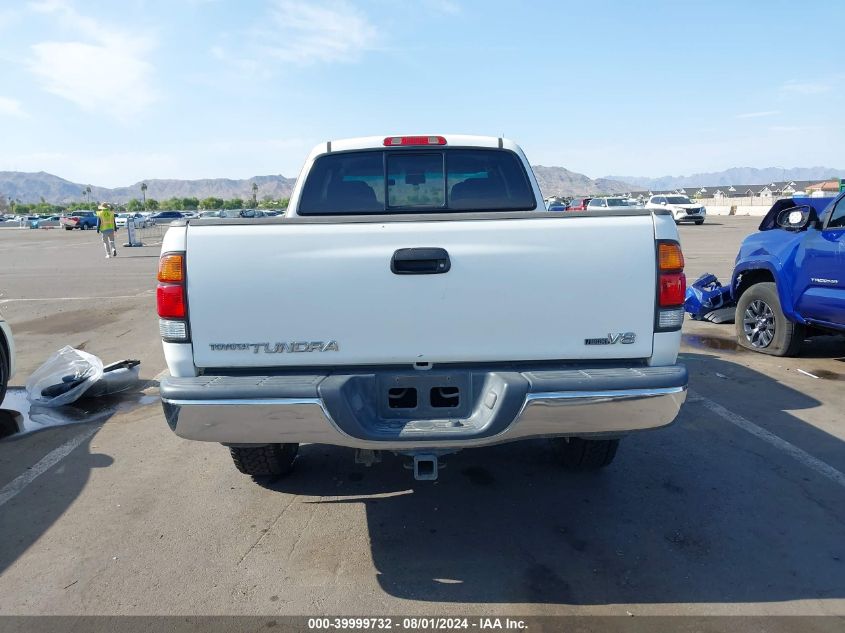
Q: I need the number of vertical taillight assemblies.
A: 2